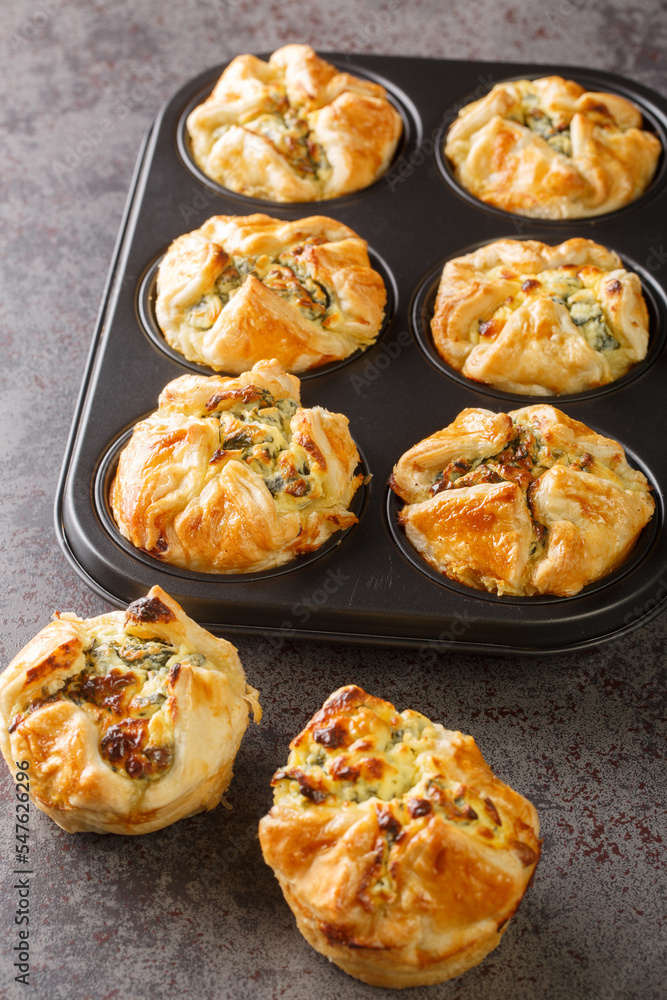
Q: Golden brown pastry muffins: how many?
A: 8